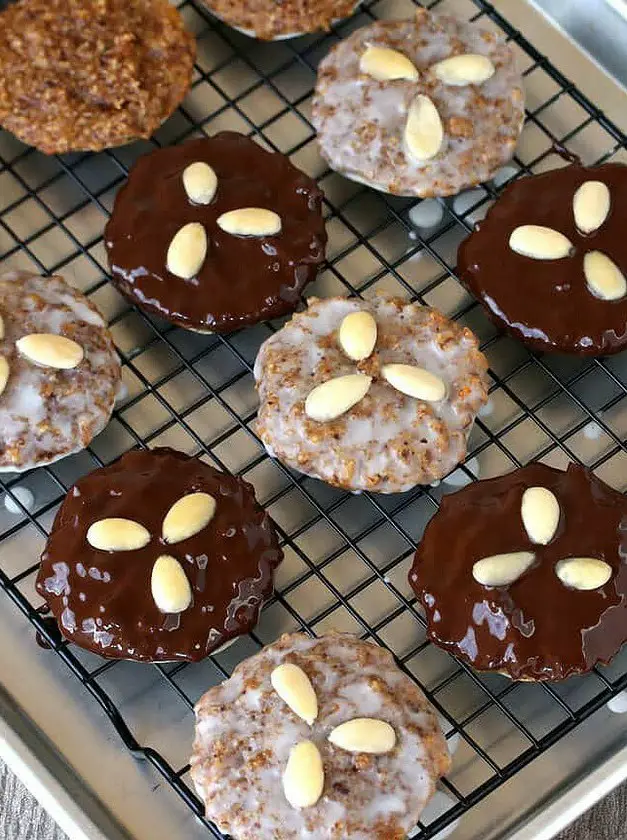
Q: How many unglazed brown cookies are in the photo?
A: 2